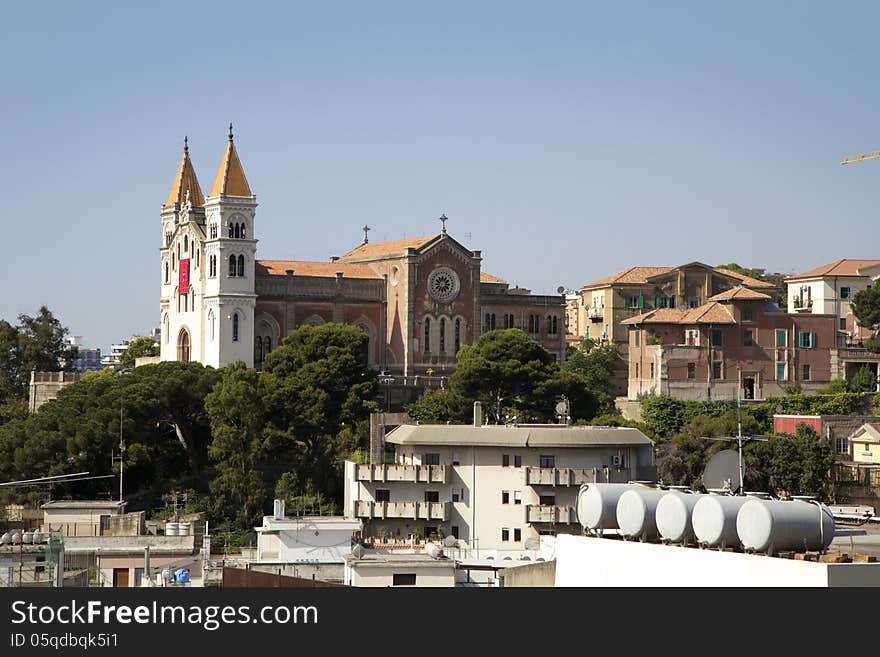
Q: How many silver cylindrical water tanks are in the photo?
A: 5